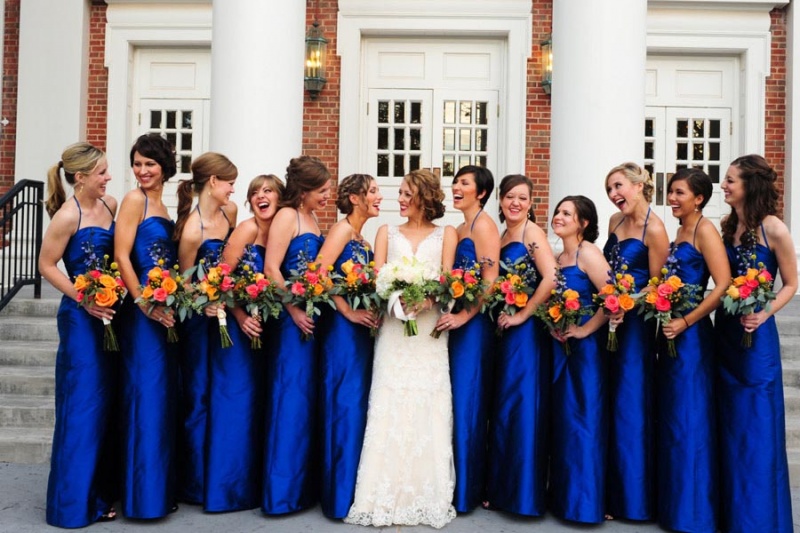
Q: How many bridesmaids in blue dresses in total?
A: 12